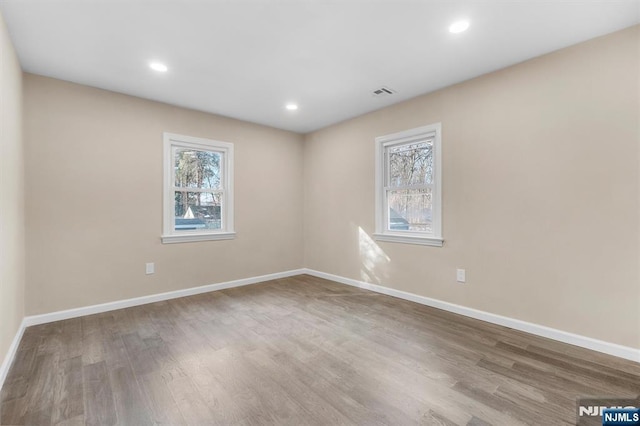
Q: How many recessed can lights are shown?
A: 3